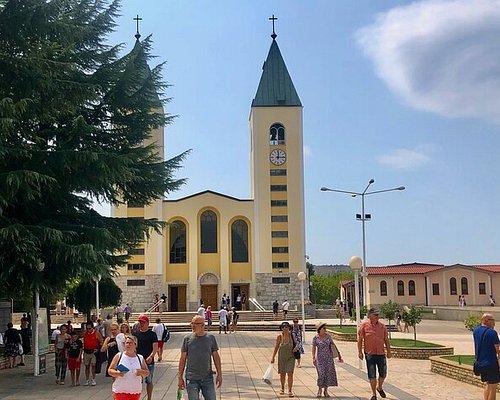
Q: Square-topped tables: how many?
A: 0